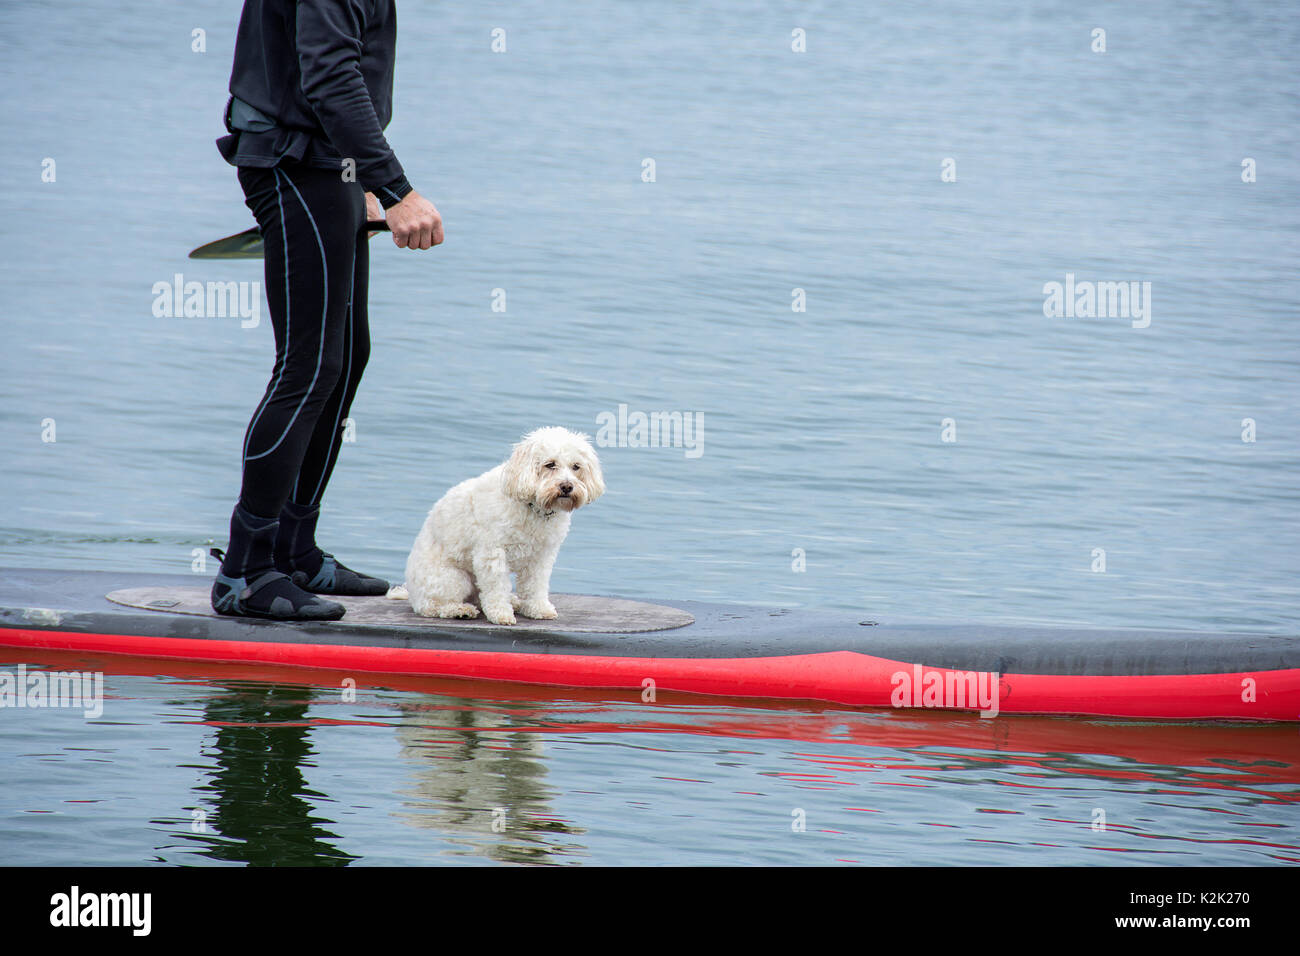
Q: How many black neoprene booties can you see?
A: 2